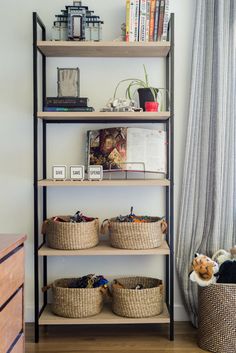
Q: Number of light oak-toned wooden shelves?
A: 5